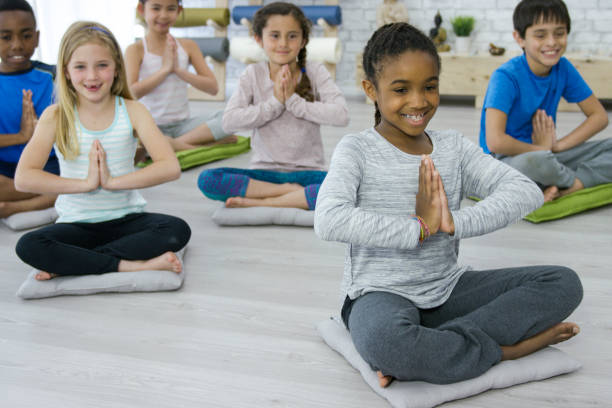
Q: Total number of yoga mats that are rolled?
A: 4